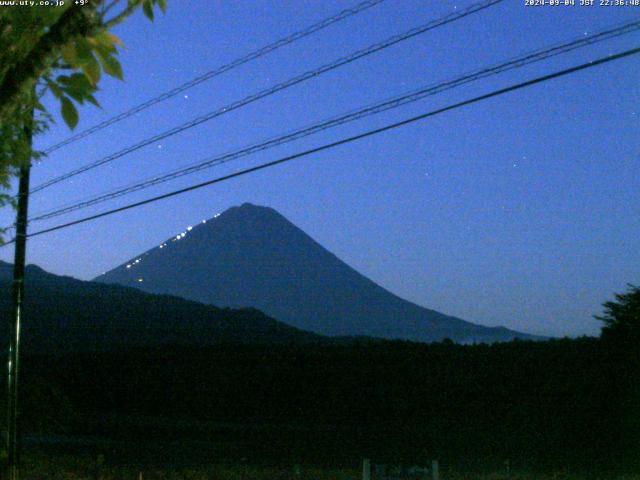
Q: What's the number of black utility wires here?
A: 4